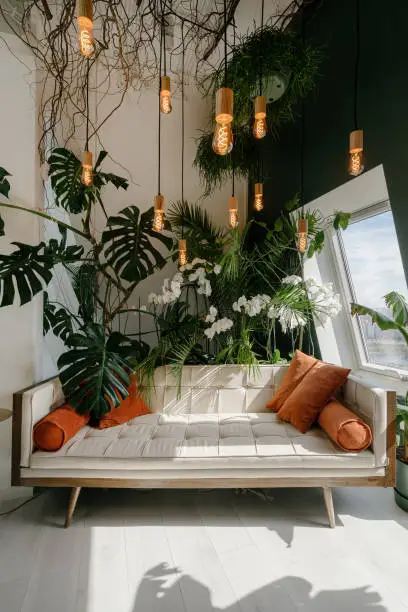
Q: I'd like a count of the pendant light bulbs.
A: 11